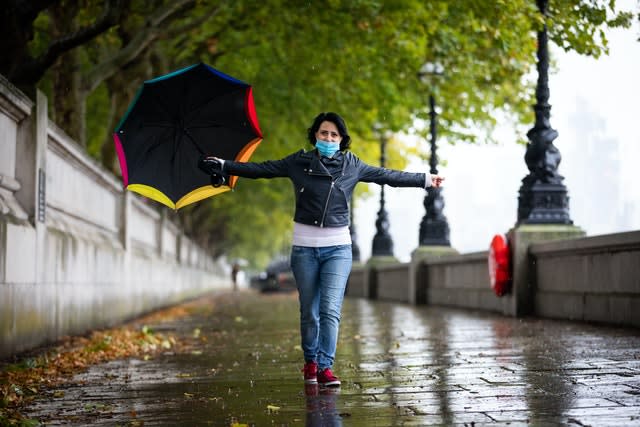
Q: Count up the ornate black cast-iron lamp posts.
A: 4